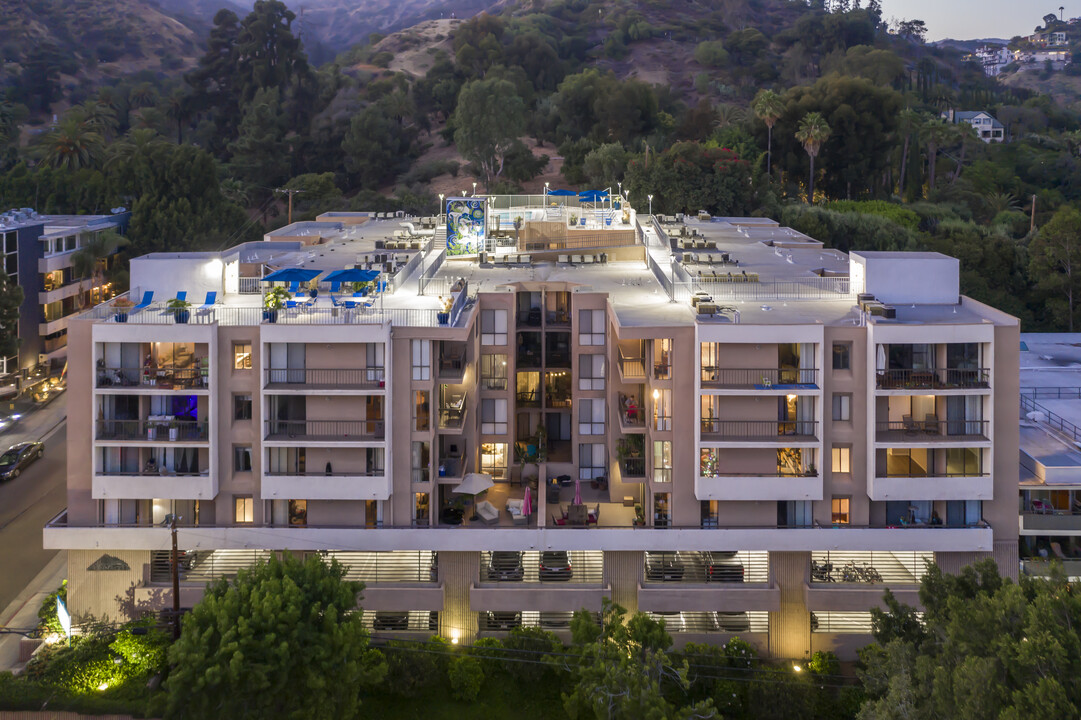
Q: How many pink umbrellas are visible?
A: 2